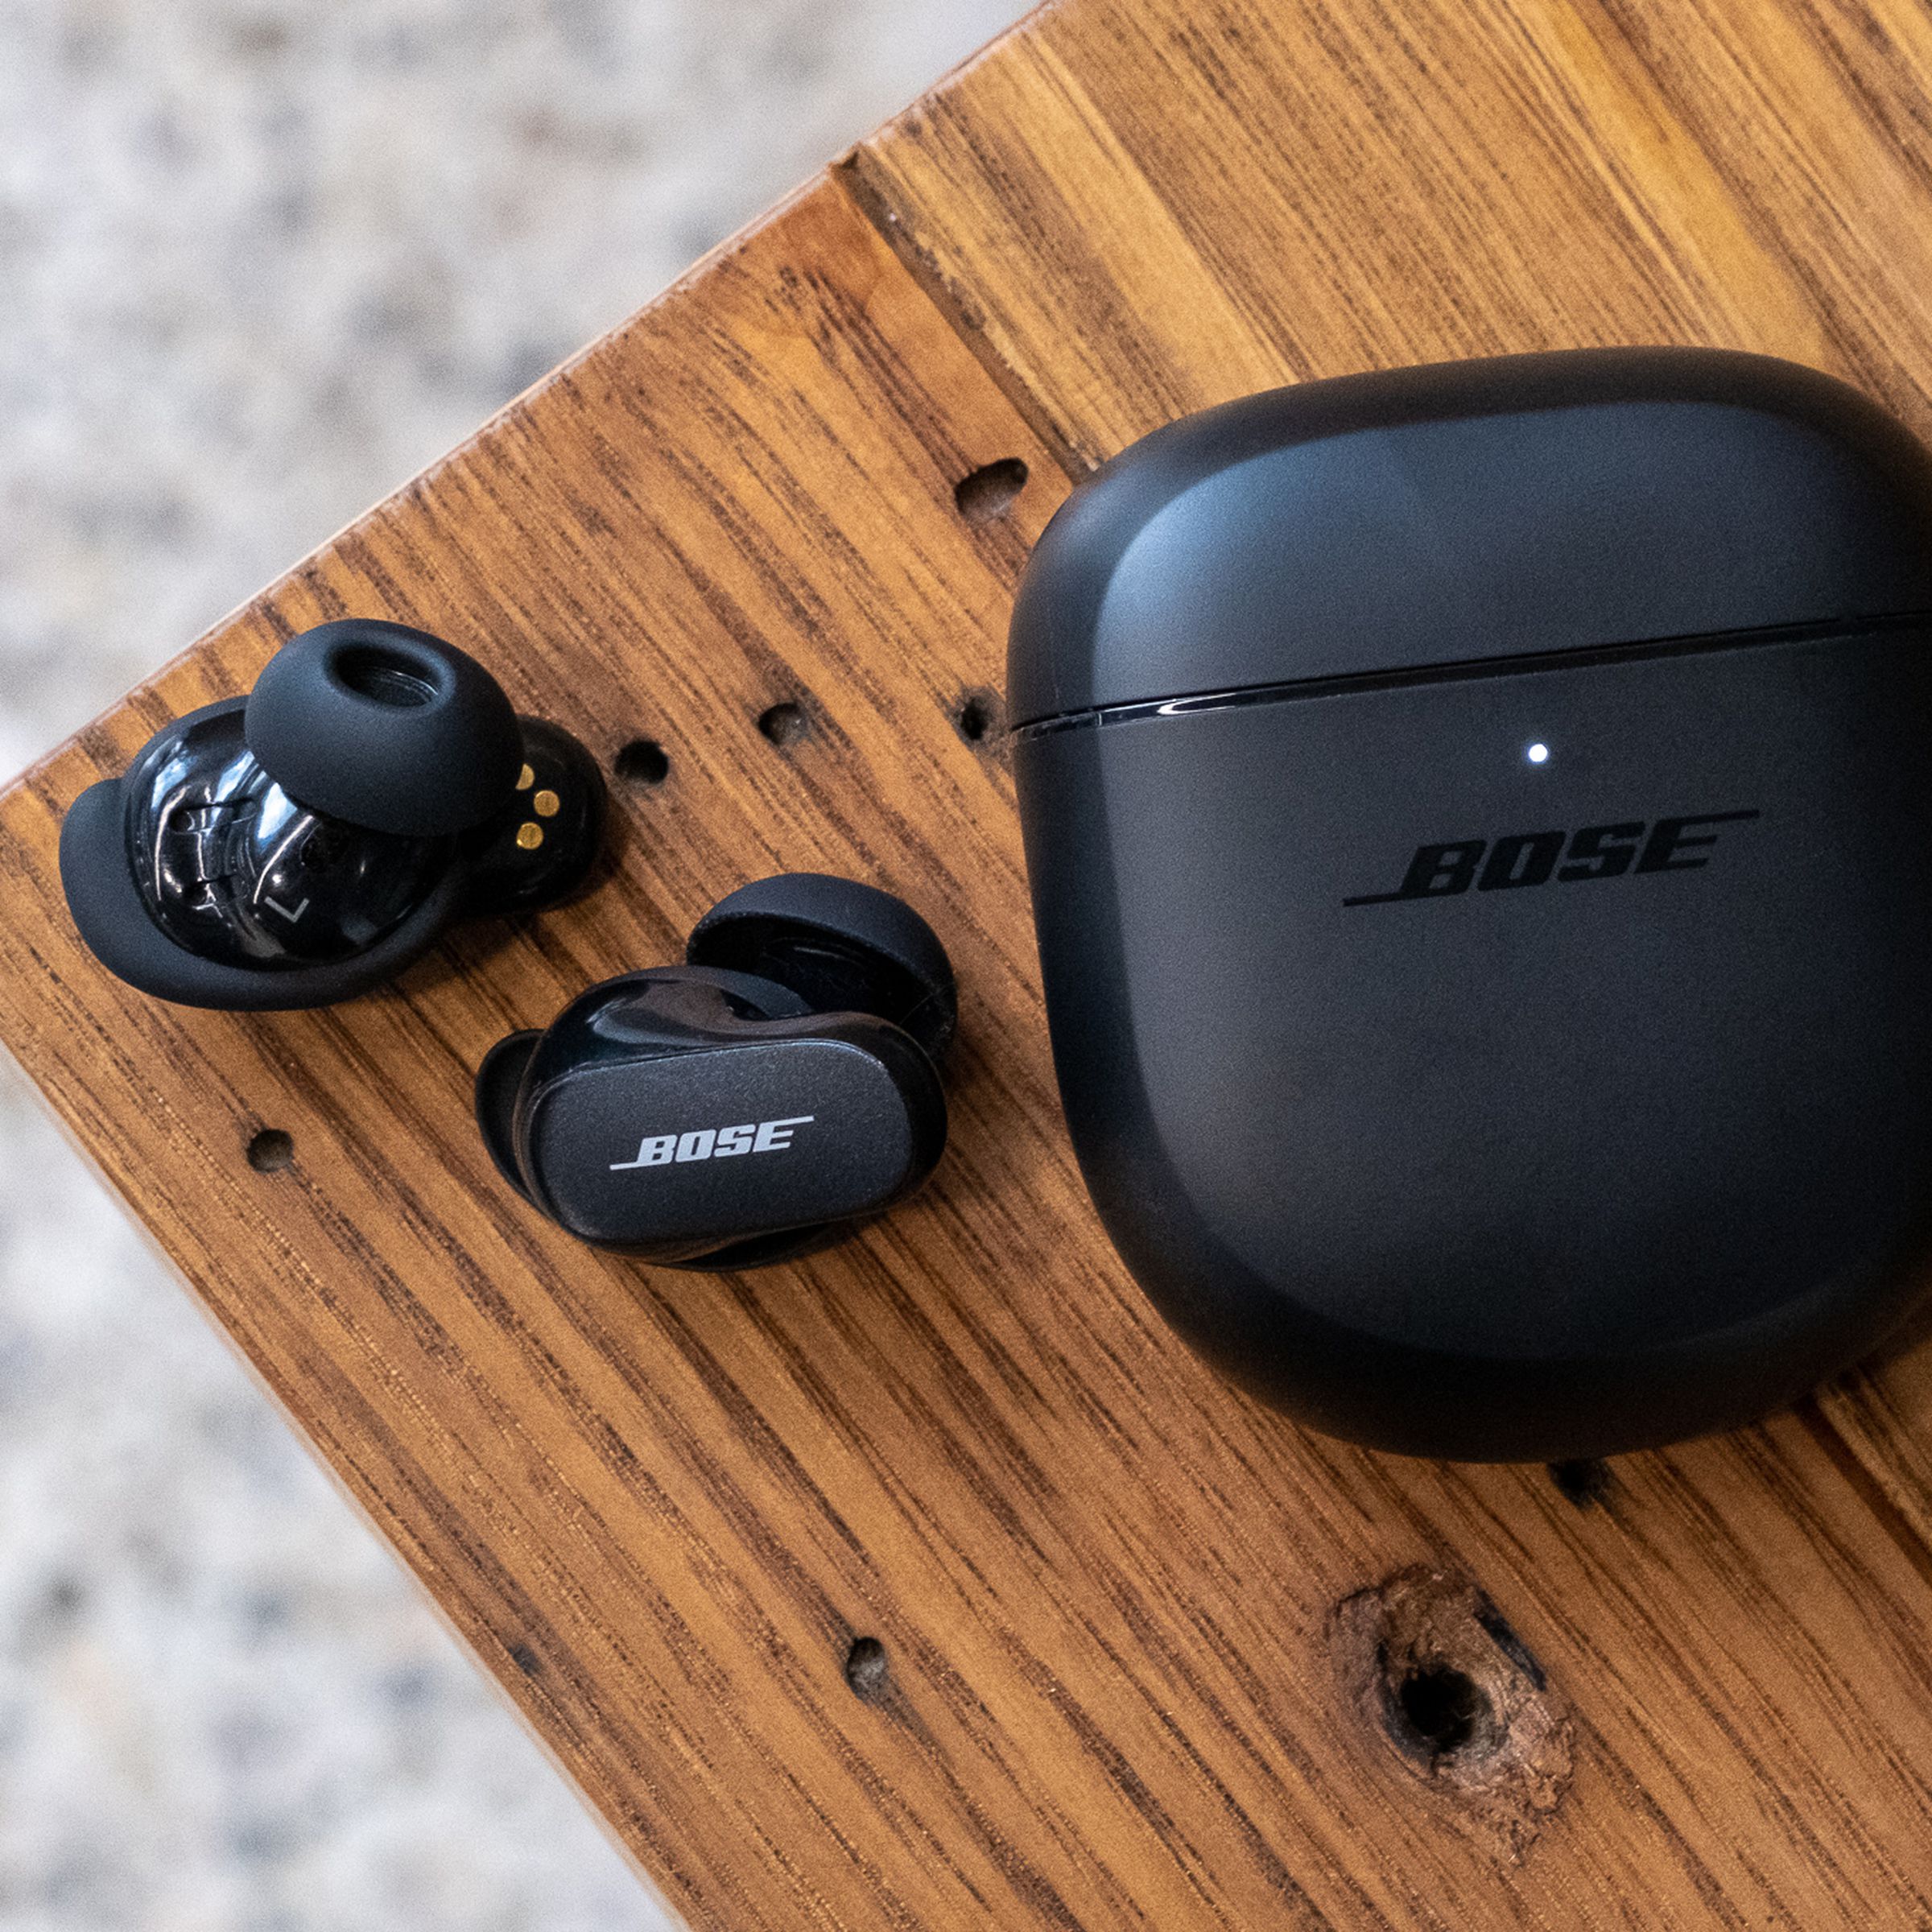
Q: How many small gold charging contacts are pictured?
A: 3